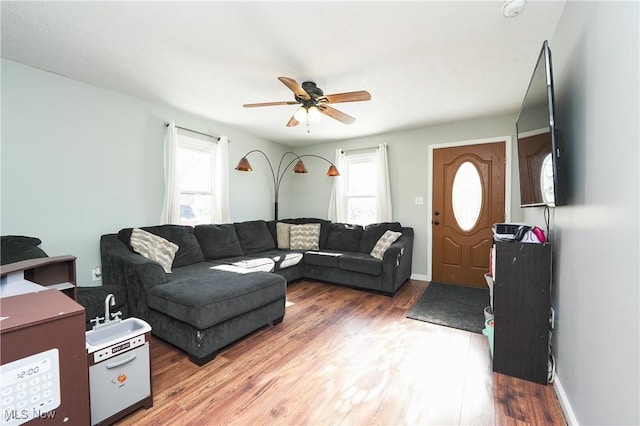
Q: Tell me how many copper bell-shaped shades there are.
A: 3